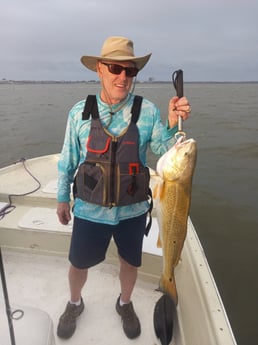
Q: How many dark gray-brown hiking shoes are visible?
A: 2